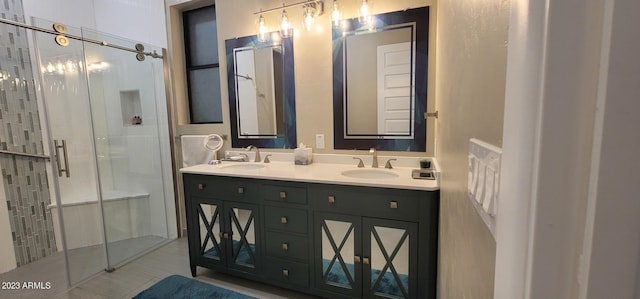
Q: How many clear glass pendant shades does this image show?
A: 5